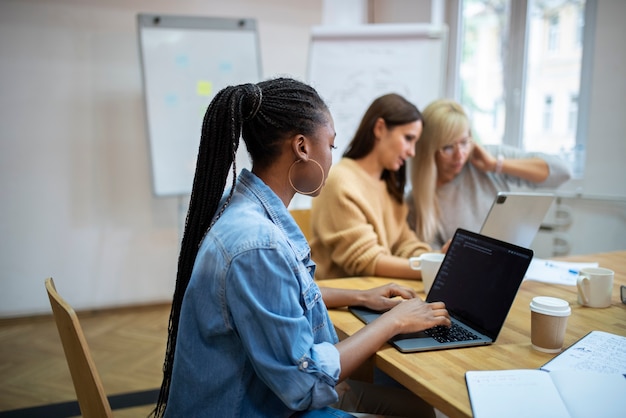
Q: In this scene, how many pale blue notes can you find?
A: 3